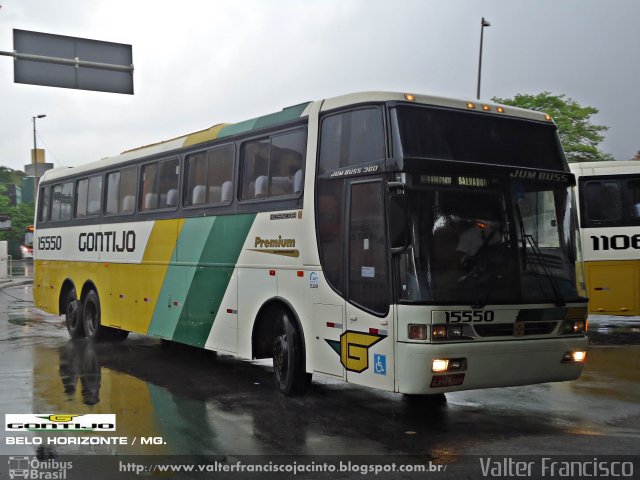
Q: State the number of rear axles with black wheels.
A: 2